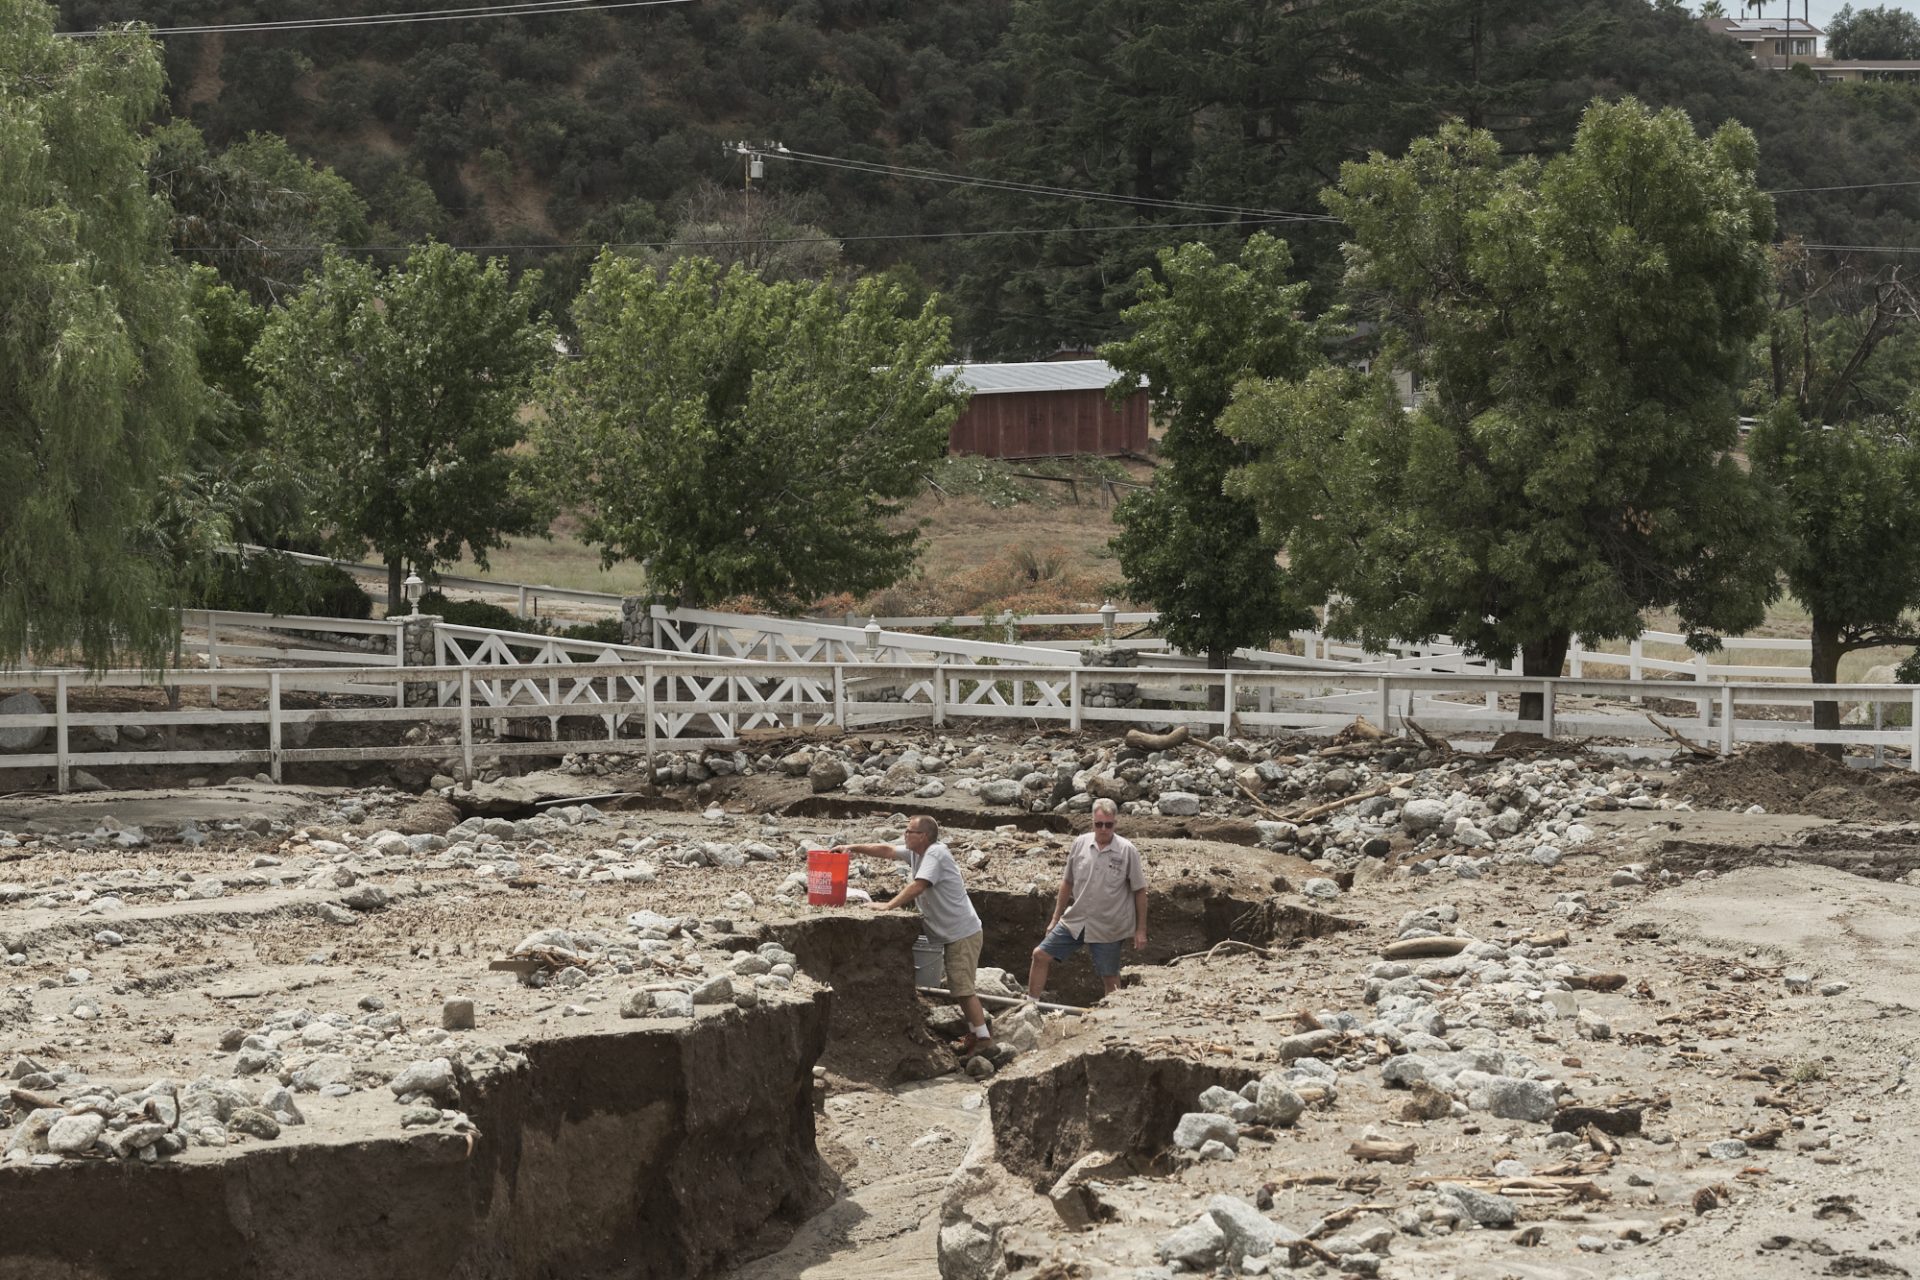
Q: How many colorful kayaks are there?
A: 0